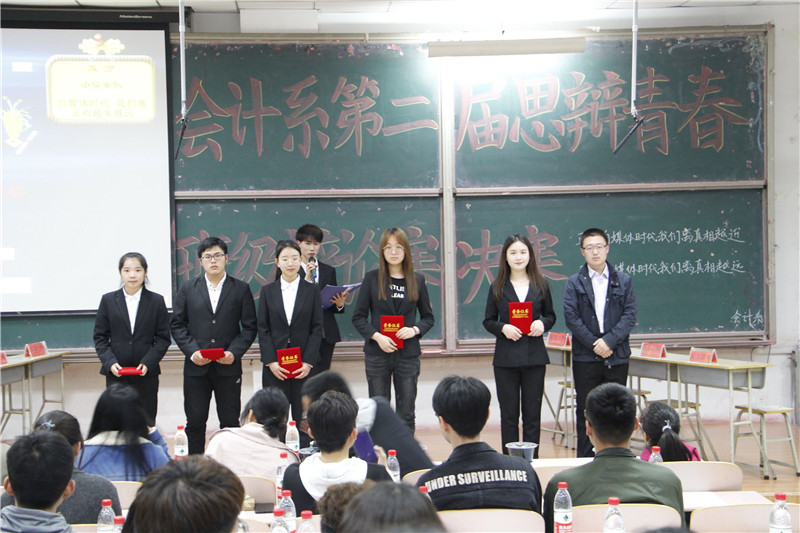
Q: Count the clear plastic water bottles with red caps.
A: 14